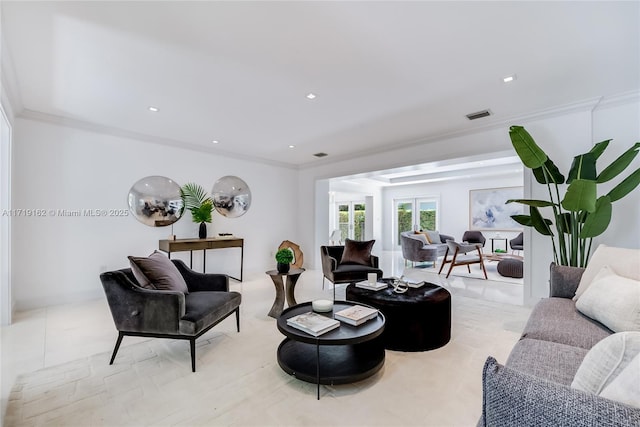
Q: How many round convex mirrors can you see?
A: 2